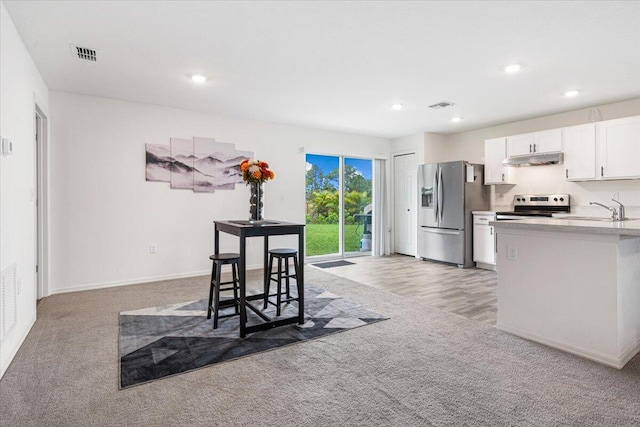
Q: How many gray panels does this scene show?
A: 5